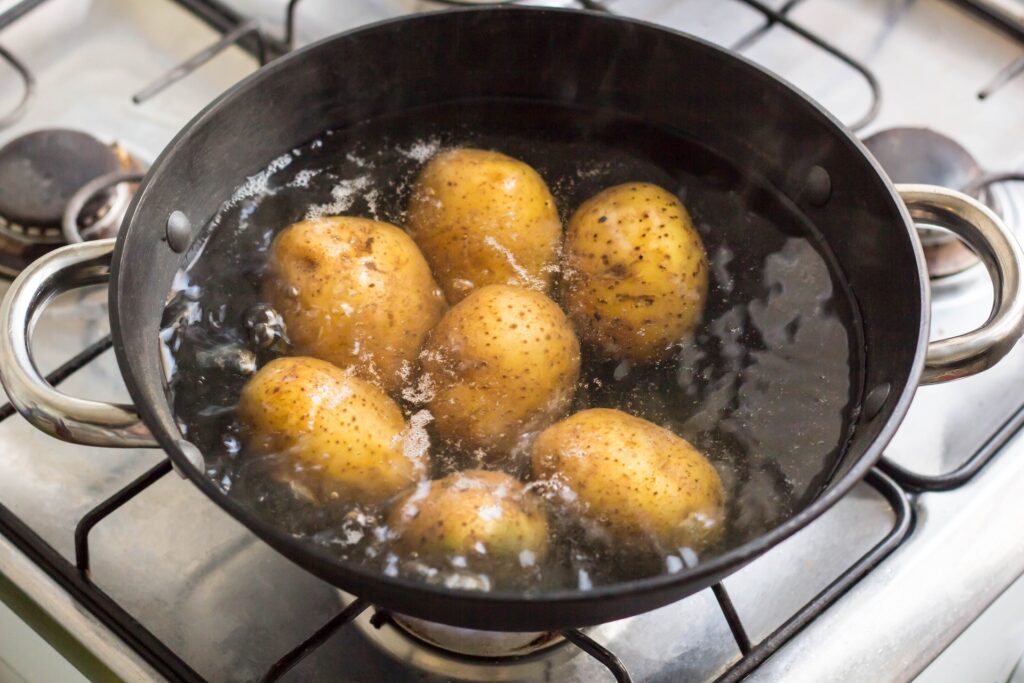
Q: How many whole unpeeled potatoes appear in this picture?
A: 7